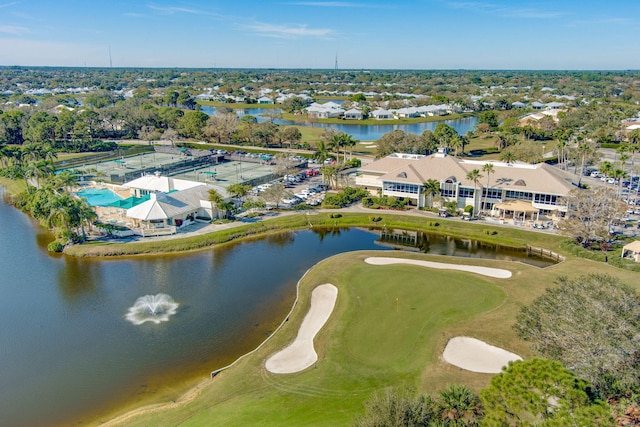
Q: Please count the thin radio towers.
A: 2